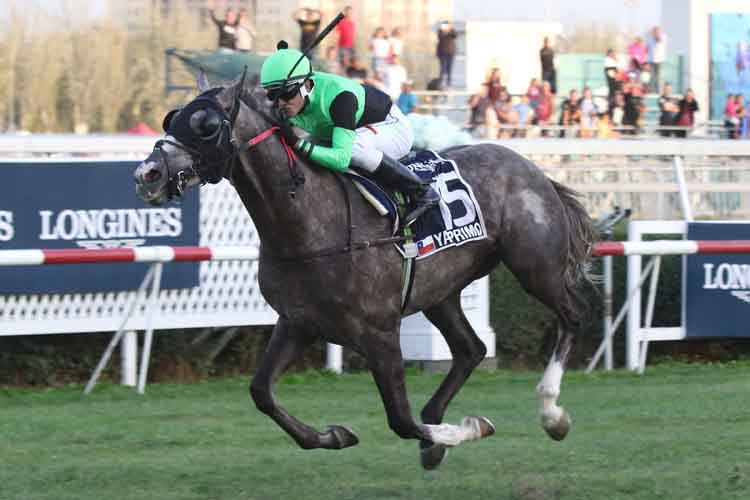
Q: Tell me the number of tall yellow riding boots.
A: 0